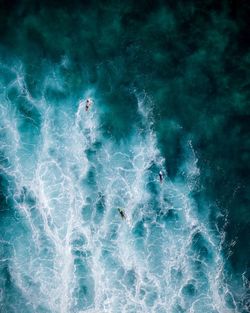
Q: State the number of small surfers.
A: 3